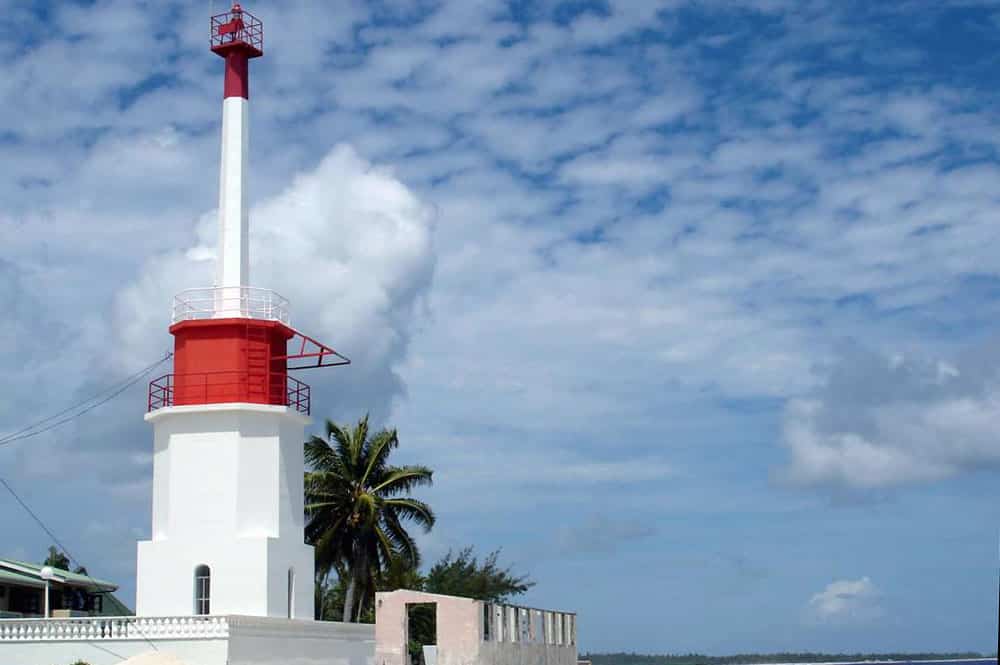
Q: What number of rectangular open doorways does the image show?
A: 1